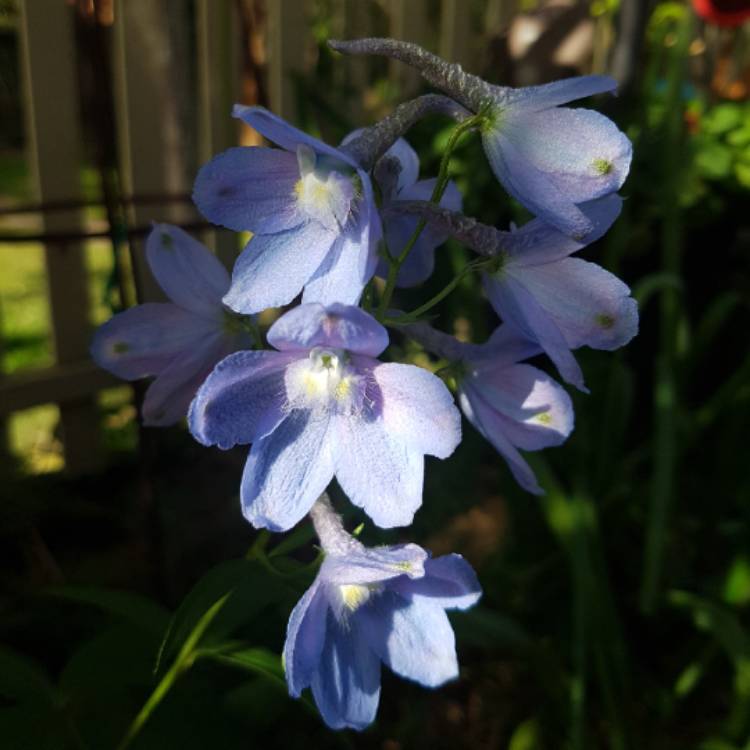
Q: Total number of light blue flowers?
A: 8